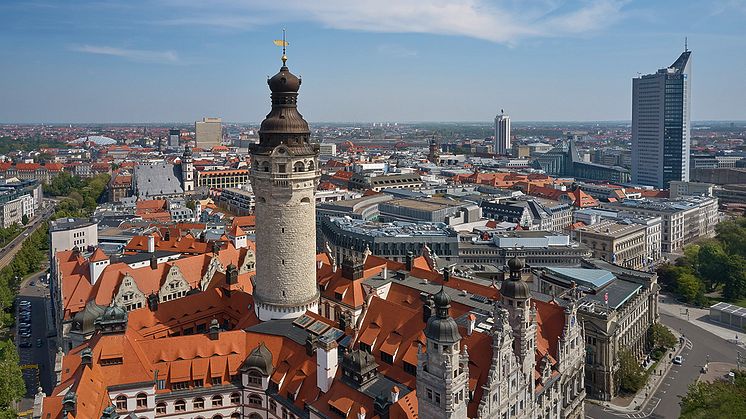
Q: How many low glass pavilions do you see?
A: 1